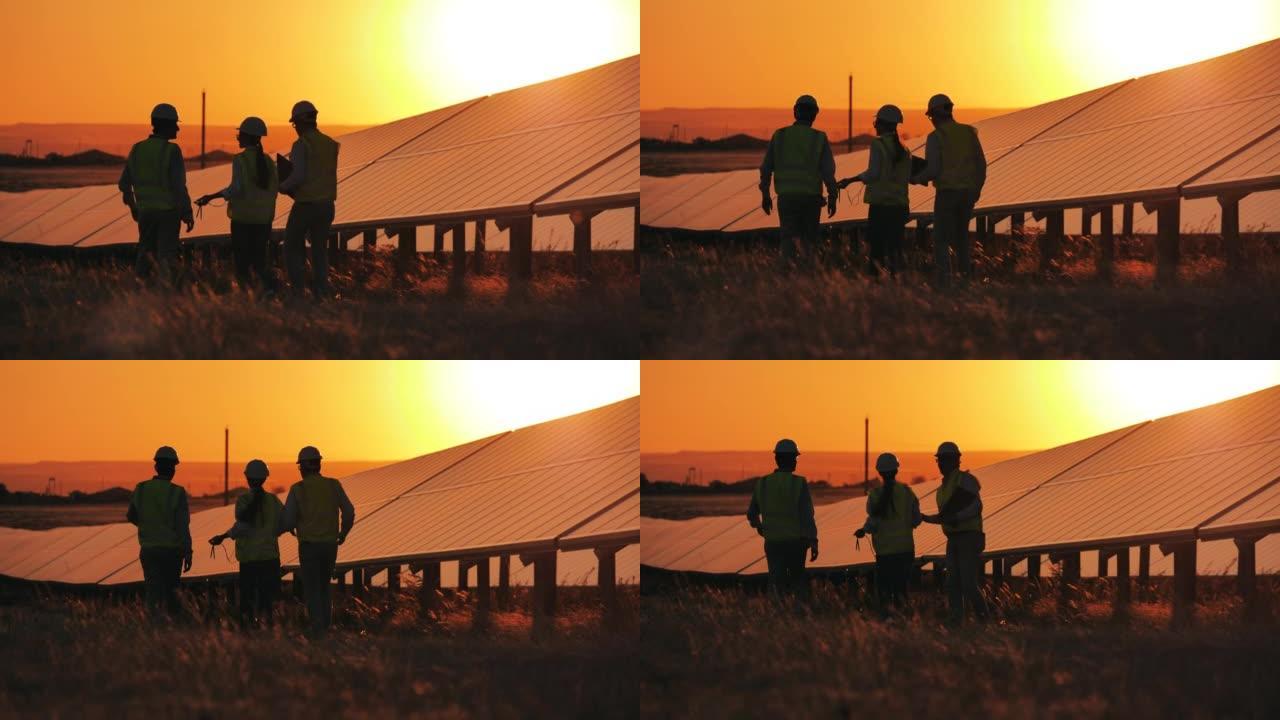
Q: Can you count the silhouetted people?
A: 12